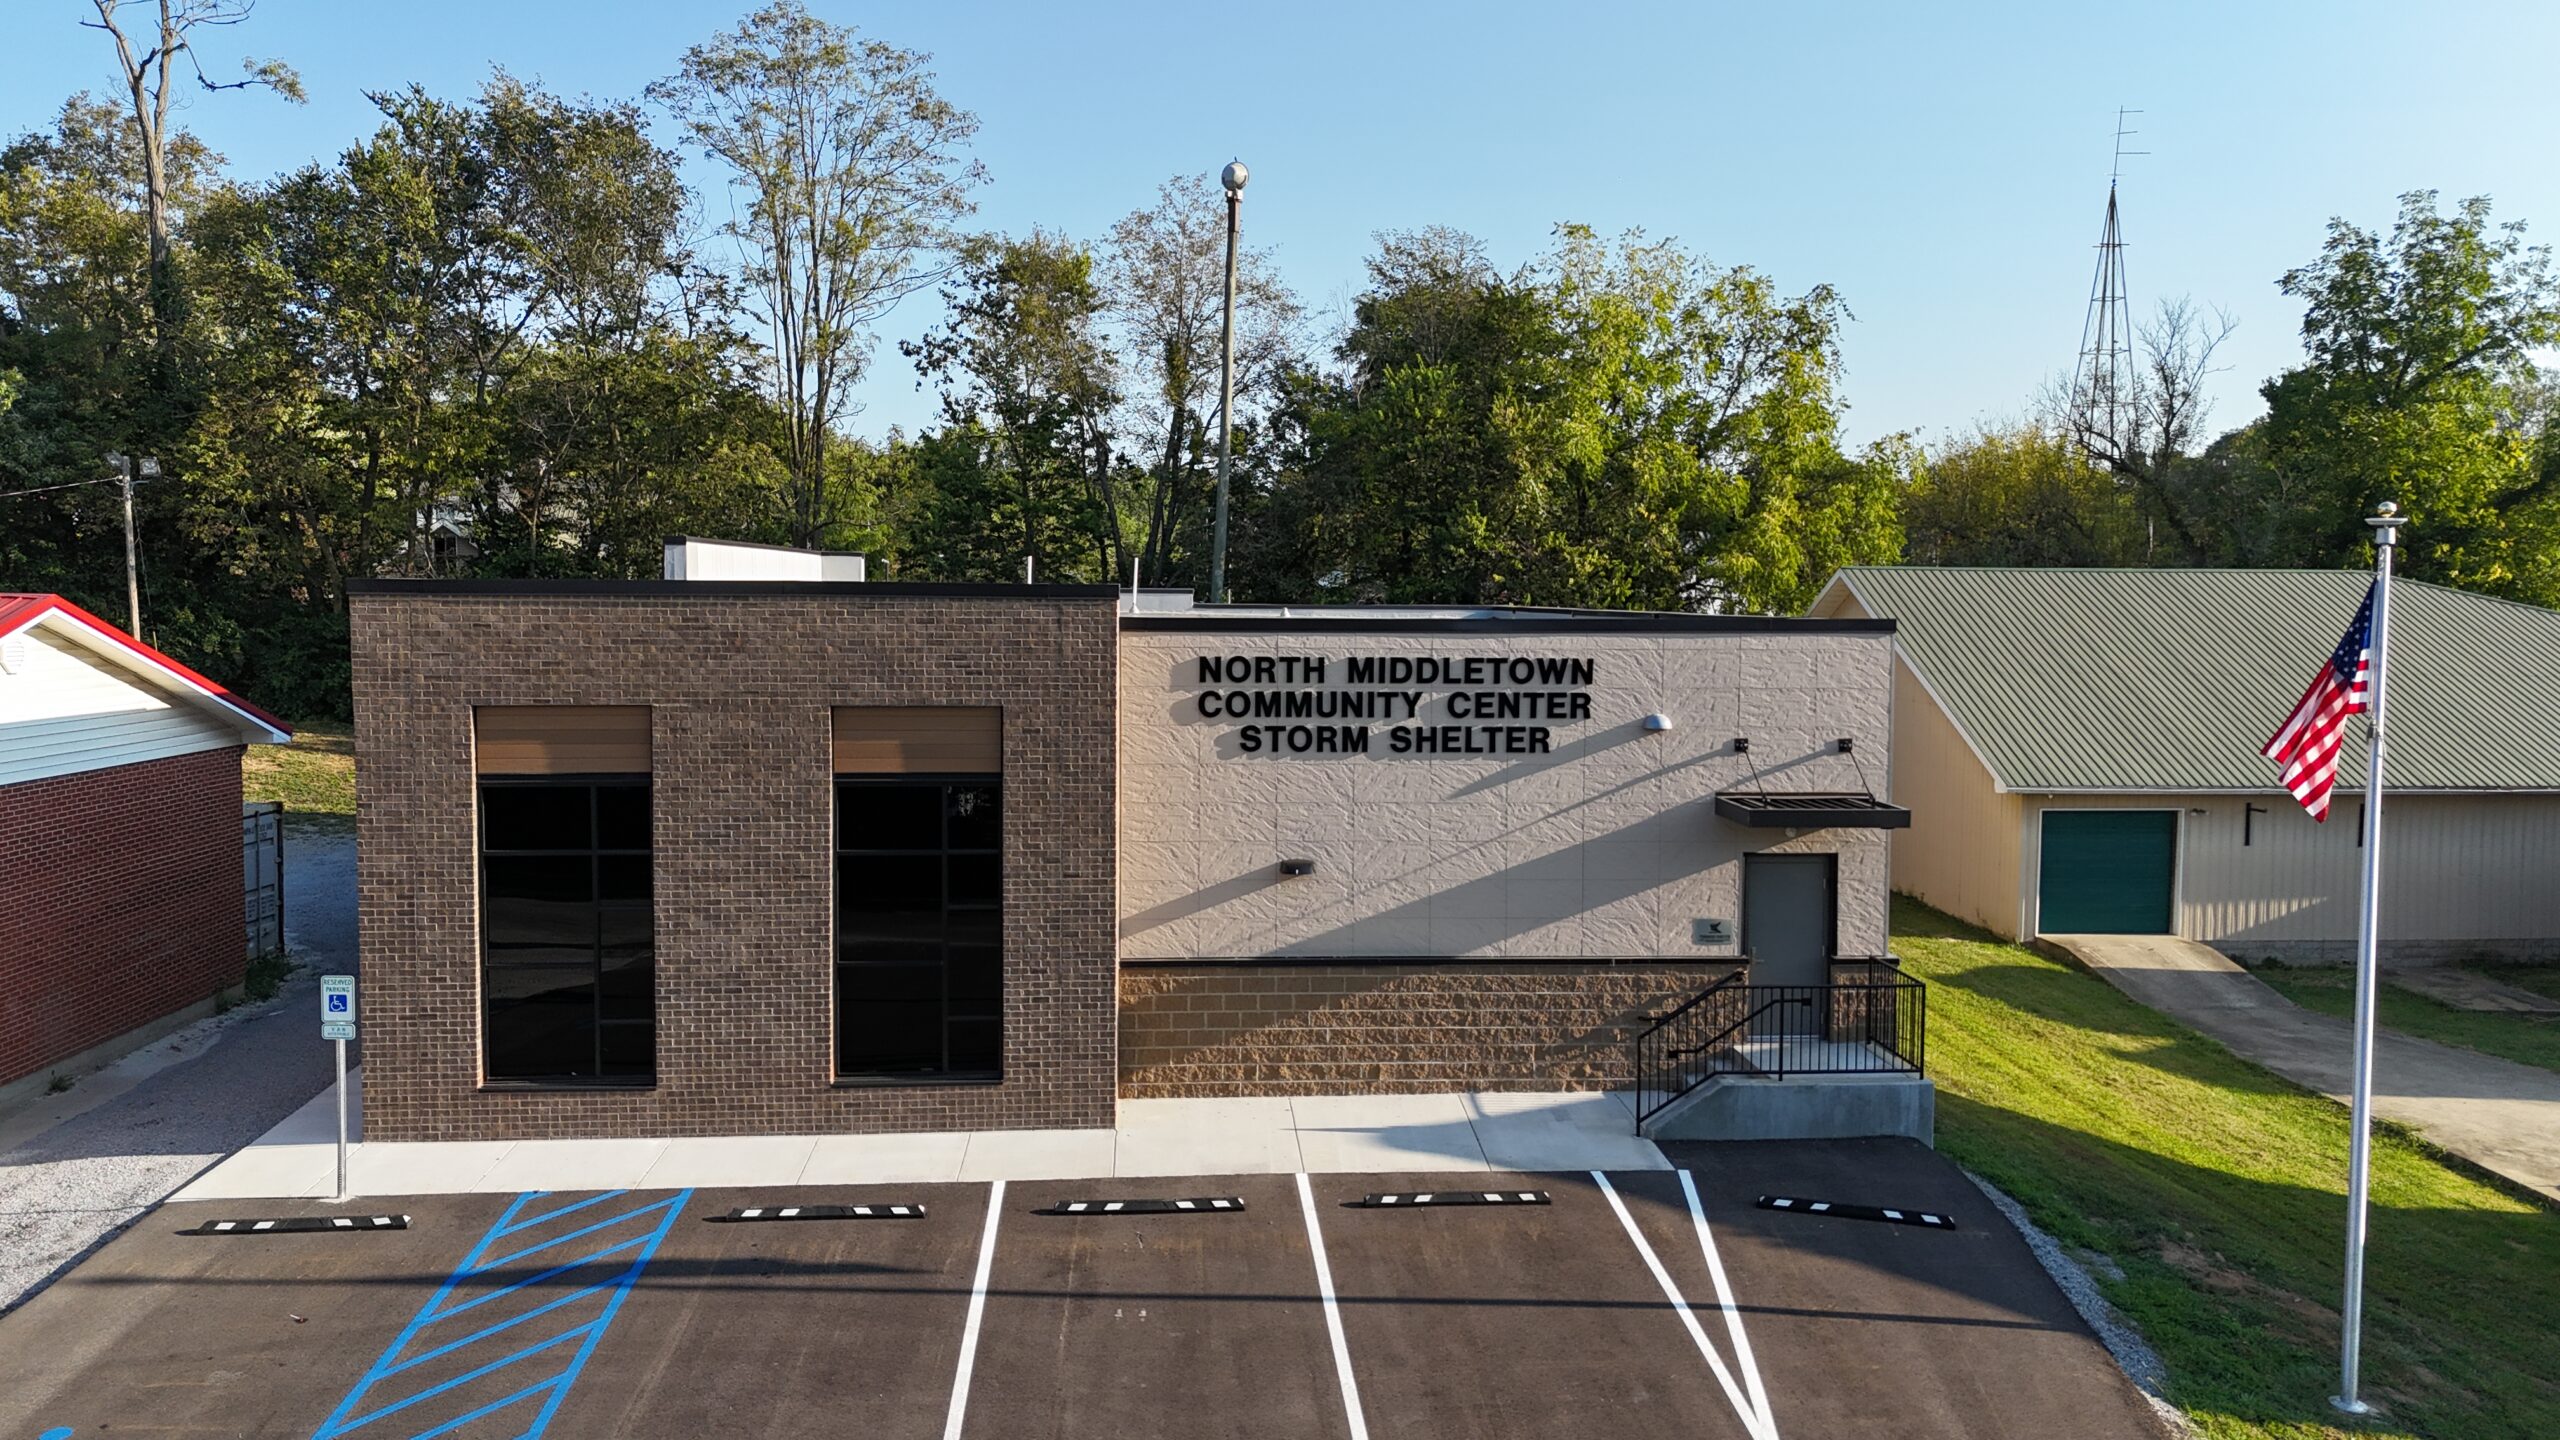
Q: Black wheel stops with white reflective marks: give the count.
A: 5